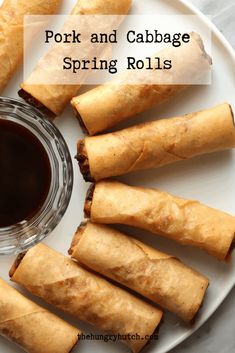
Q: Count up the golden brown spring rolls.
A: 8